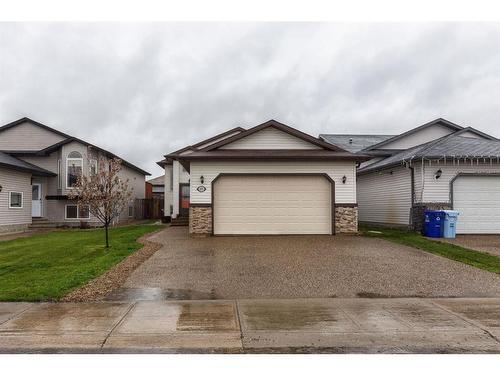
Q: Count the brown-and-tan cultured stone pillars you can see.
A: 2